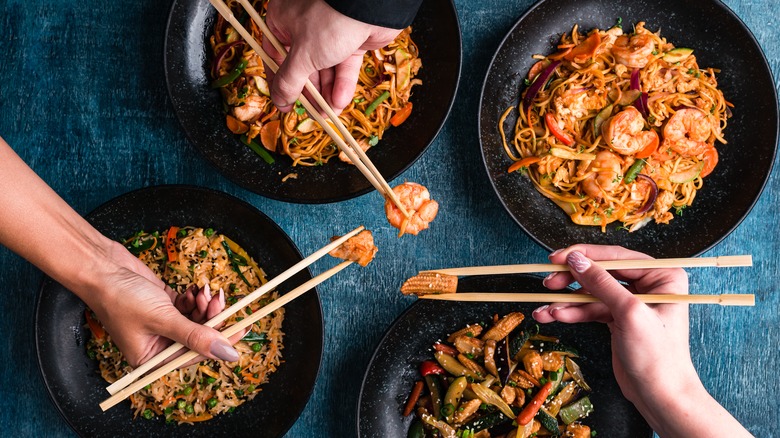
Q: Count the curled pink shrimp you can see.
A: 5